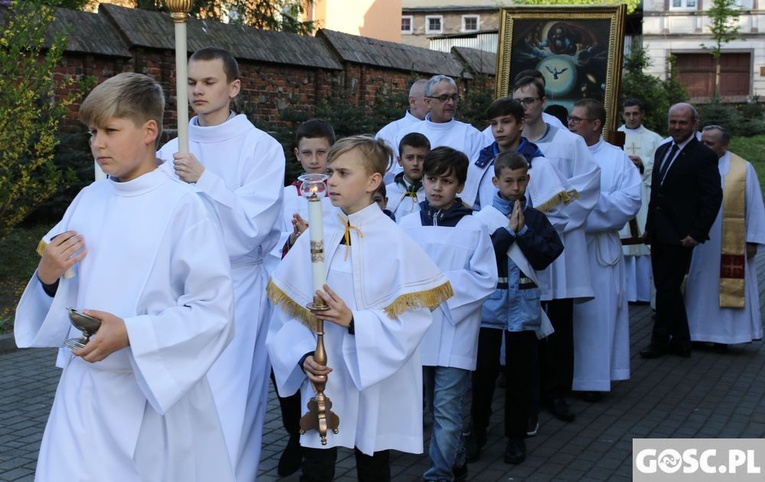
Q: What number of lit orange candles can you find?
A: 0